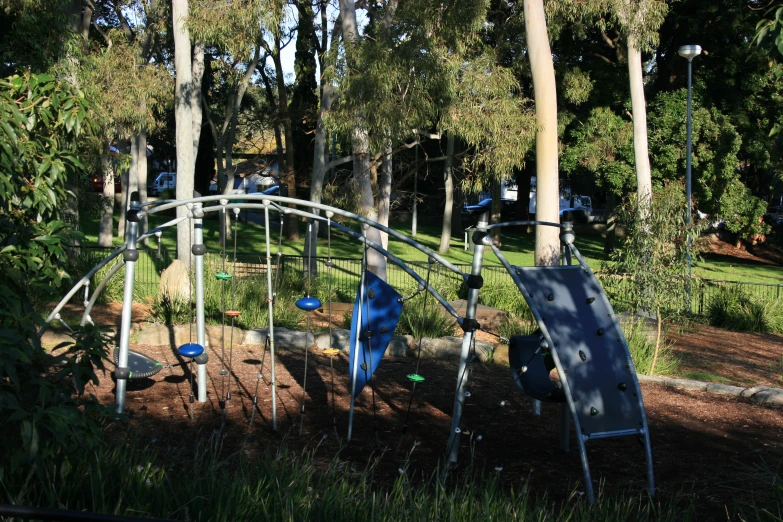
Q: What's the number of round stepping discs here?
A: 6